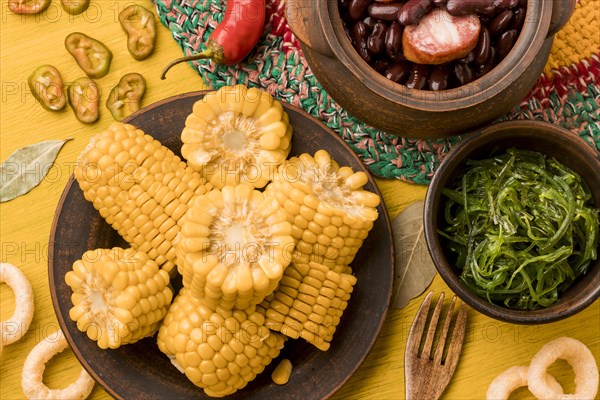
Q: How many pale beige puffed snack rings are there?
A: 4